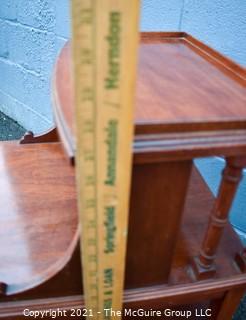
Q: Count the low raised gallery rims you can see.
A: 1